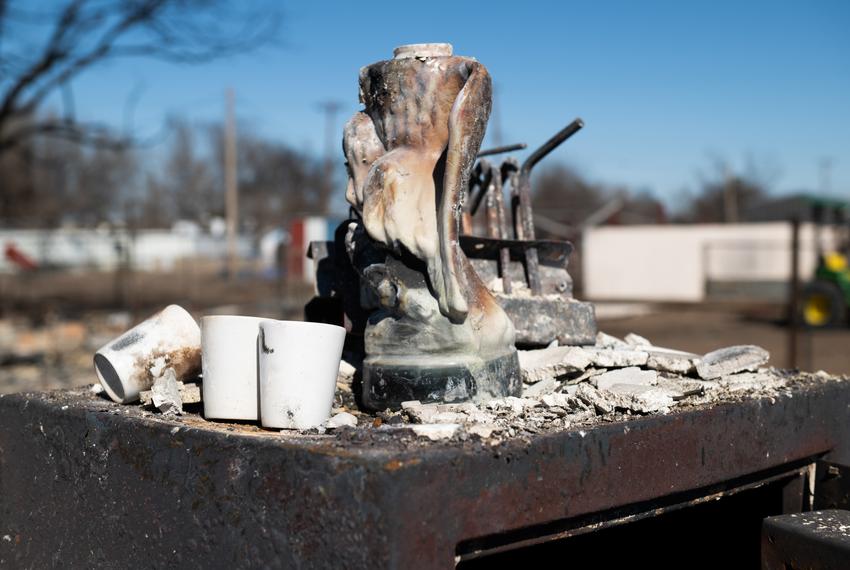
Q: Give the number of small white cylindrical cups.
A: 3